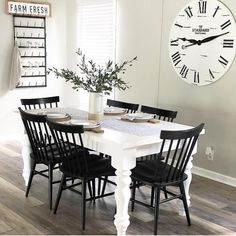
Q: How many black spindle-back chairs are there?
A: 6